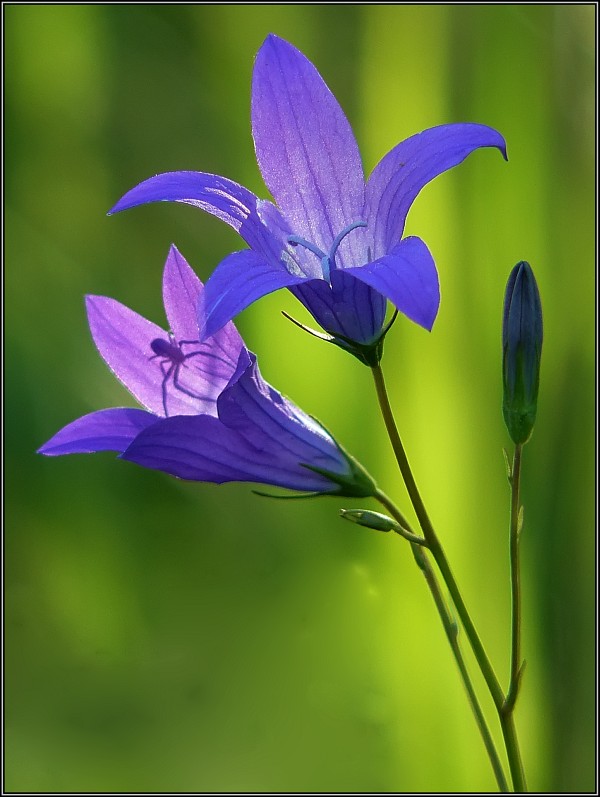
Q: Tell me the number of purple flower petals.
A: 10